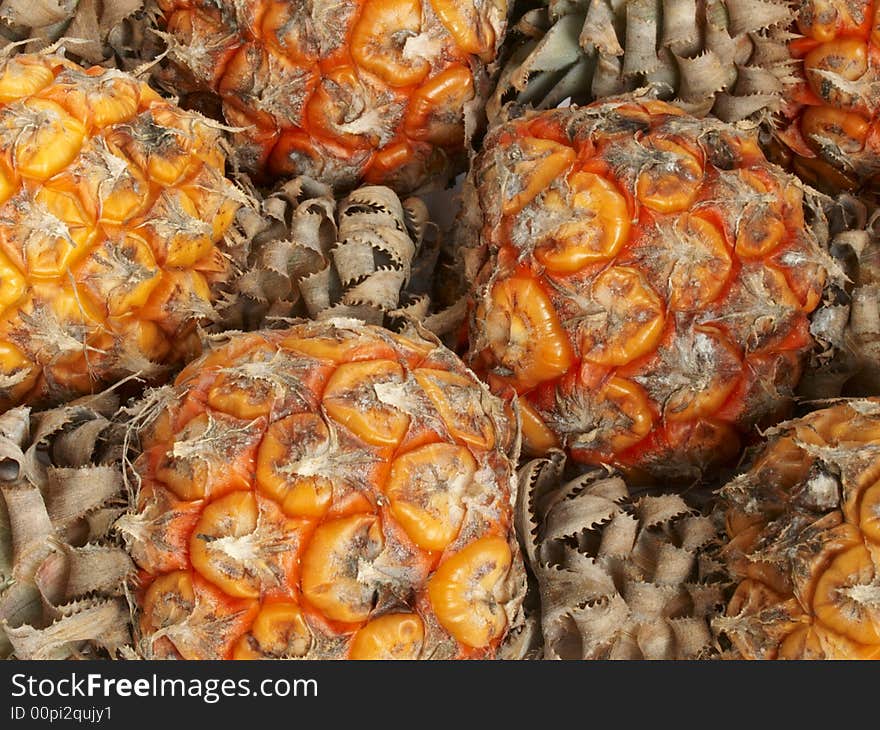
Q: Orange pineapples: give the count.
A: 6